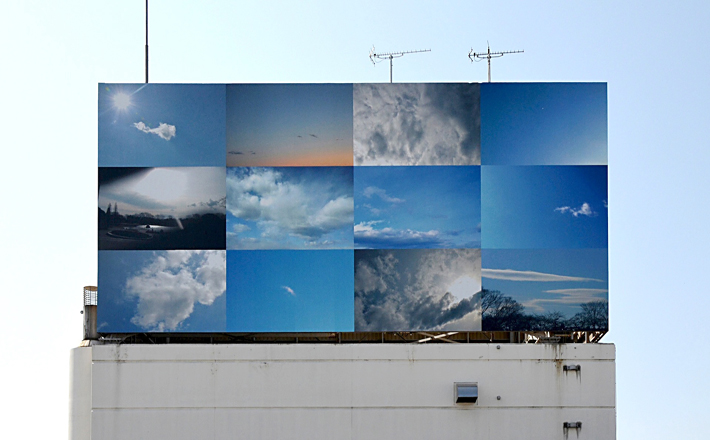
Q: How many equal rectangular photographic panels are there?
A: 12